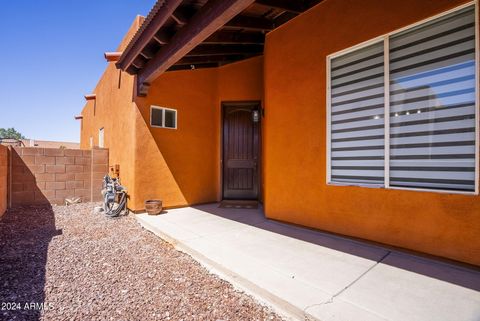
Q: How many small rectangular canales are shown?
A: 3